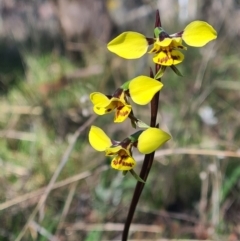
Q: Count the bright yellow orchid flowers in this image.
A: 3